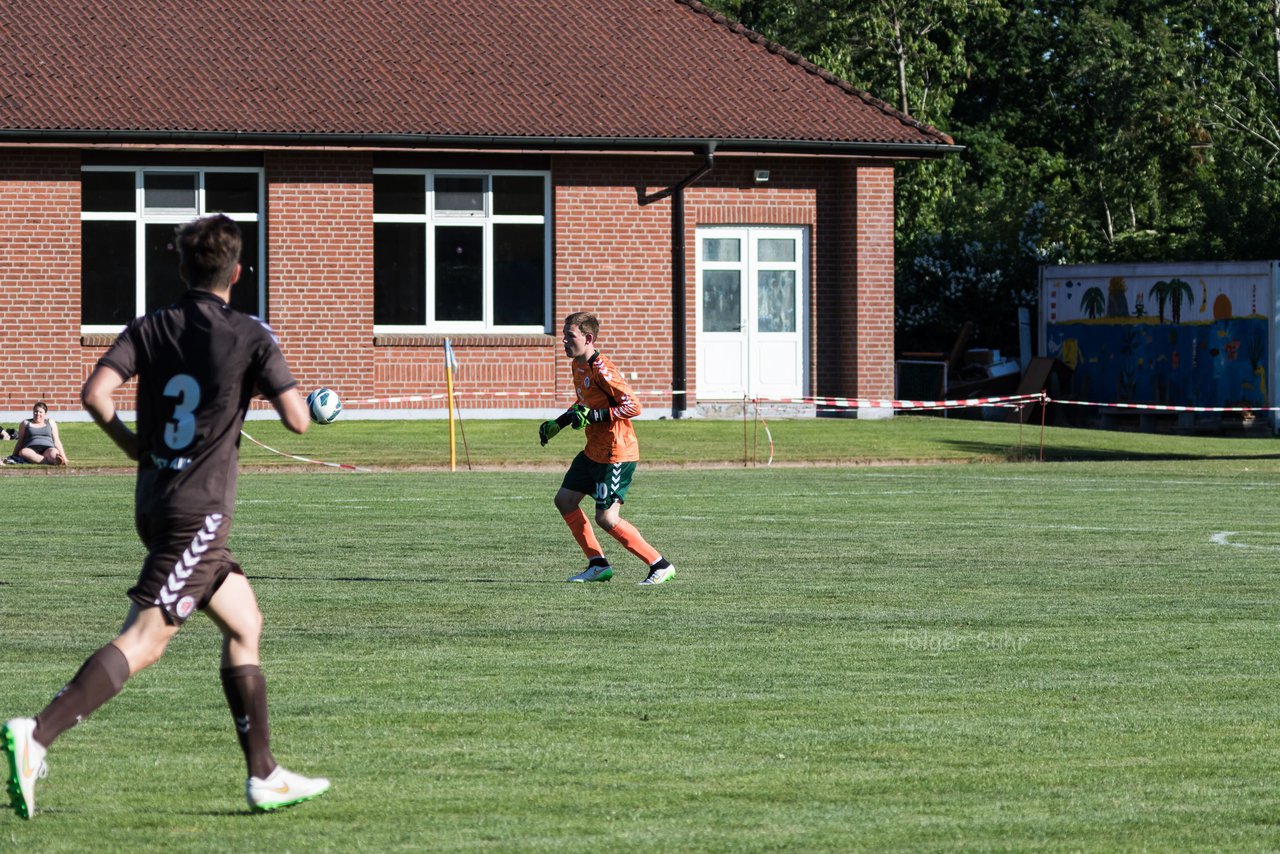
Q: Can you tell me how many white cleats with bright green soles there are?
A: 4